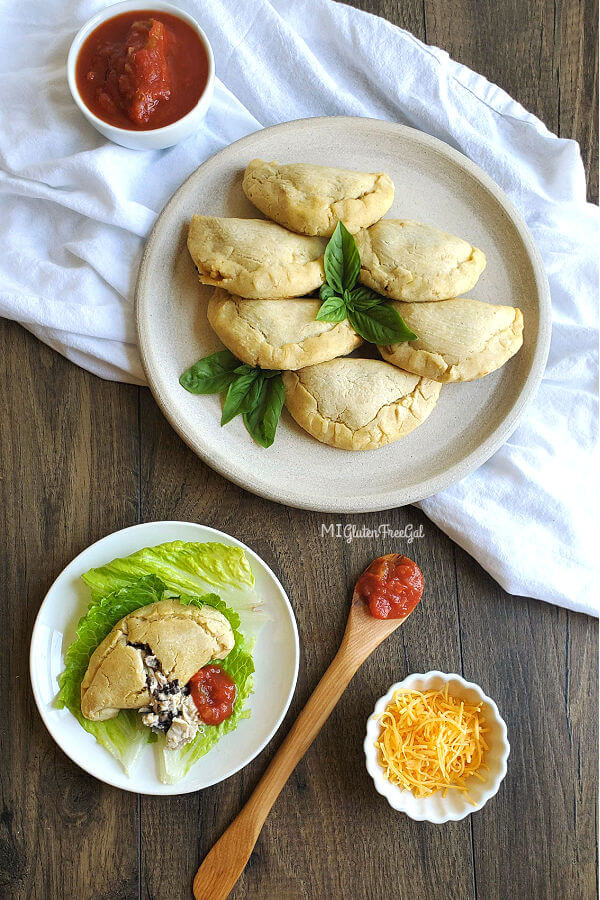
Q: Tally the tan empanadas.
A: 7